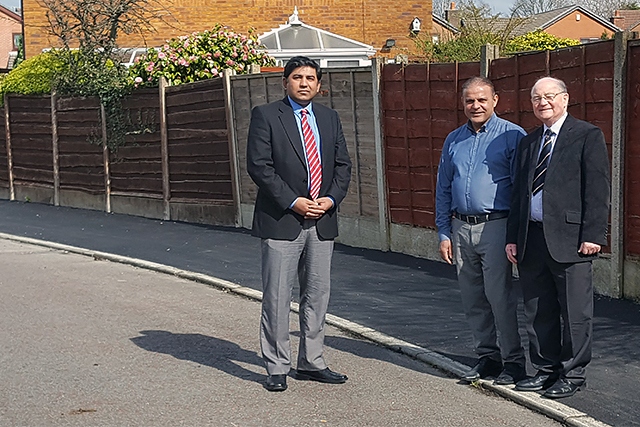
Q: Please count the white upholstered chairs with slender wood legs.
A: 0